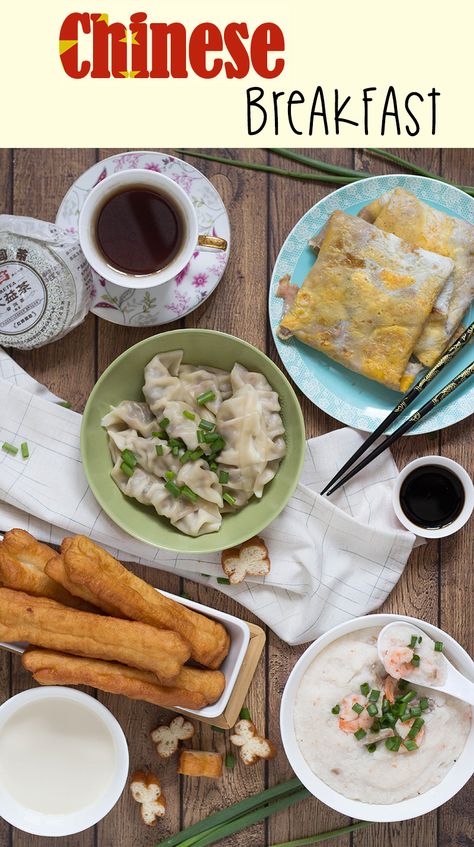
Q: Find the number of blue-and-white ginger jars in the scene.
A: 0